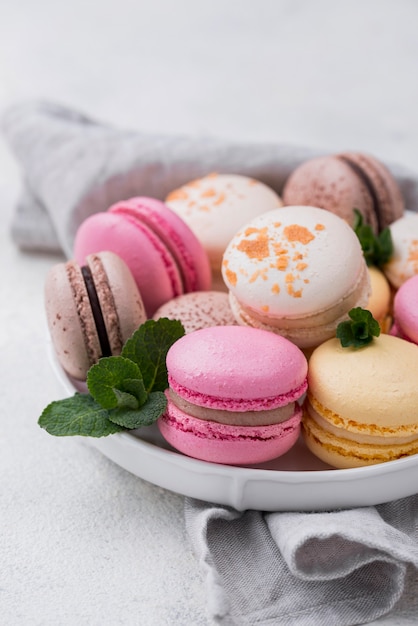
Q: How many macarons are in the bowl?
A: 11